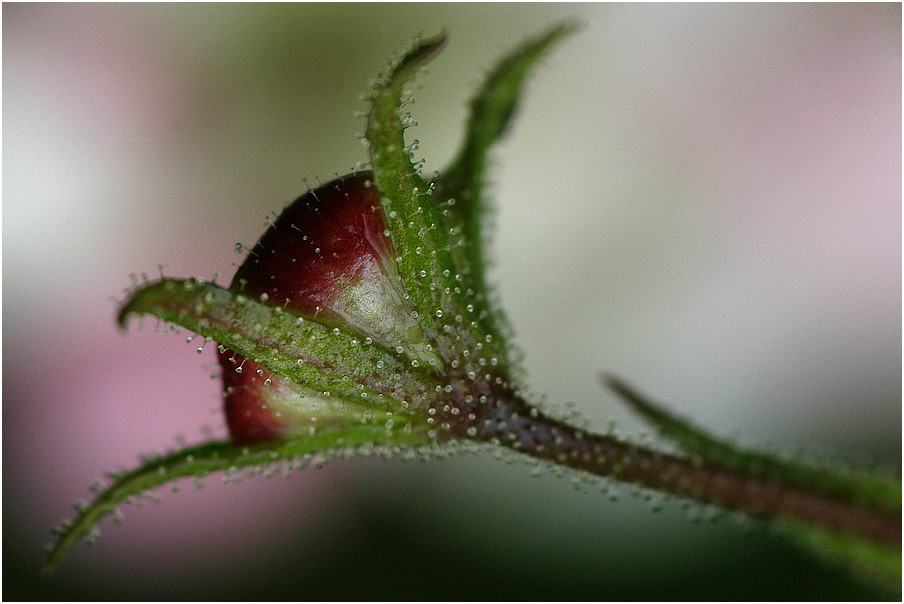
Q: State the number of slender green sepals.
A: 4